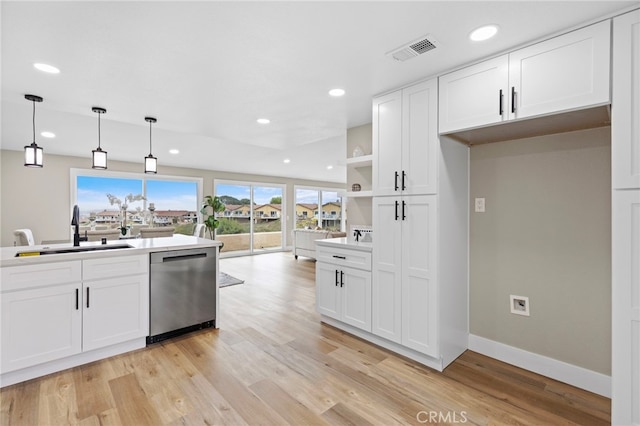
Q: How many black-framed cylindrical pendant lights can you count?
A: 3